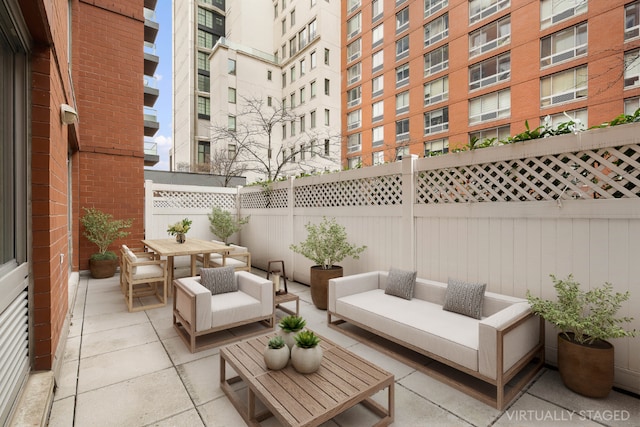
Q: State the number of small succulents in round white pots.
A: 3